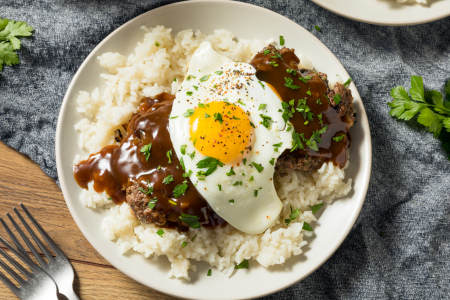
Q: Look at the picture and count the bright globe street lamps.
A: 0